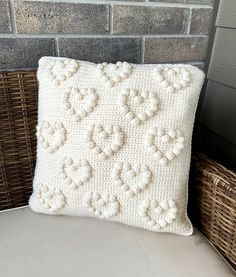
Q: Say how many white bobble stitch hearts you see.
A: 13